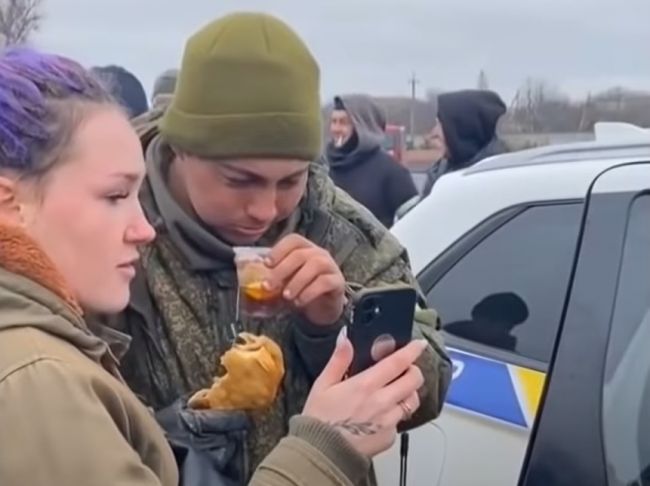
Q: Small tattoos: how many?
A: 1